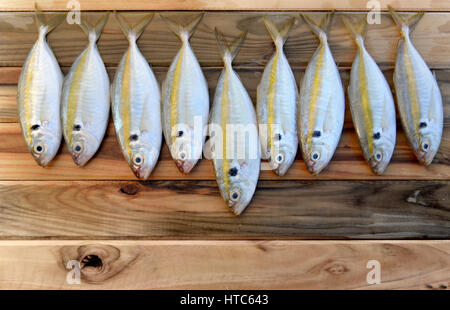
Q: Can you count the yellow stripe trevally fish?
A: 9